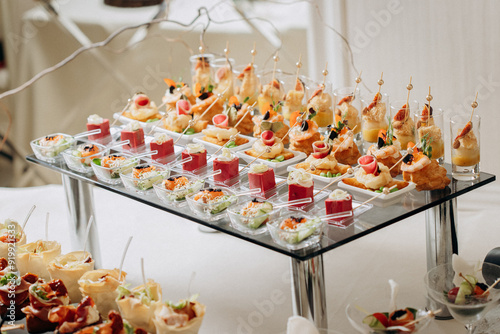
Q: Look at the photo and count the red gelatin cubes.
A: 8